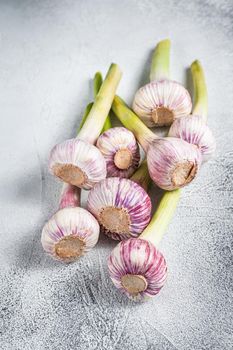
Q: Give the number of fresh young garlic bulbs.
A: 8